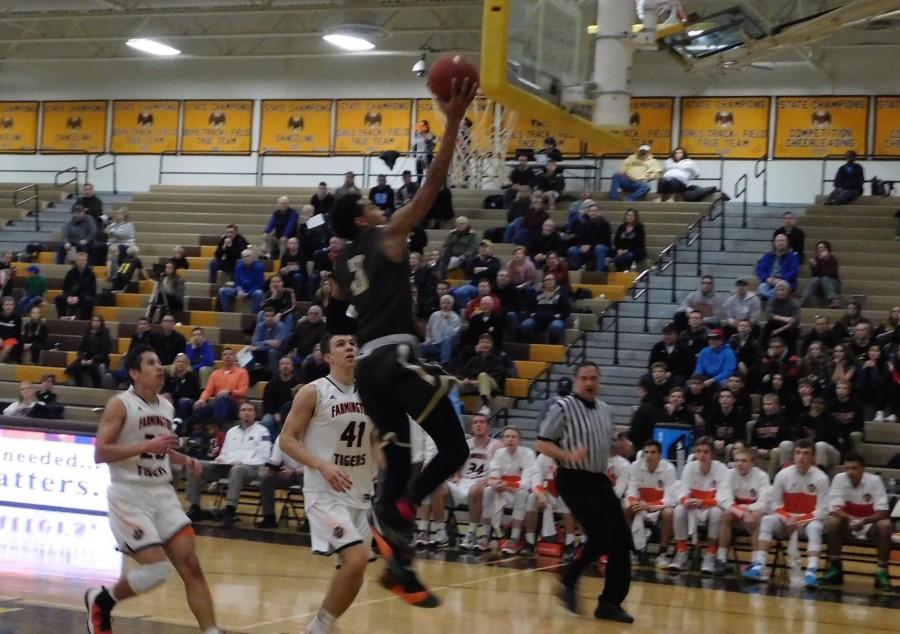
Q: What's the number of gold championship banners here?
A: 12